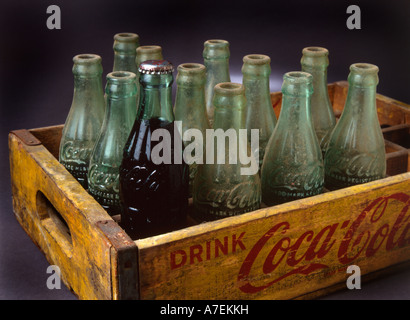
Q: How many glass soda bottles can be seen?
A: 12